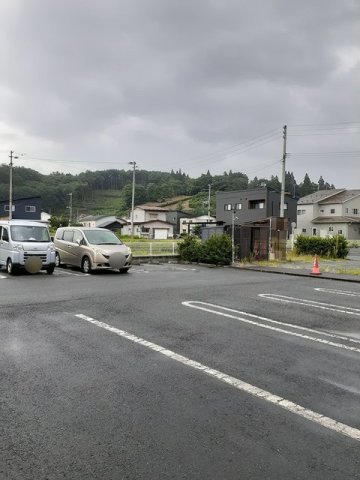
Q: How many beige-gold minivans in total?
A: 1